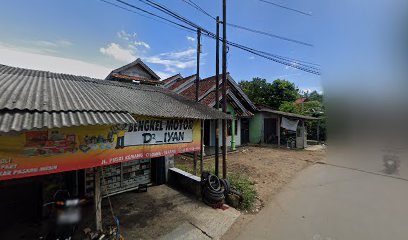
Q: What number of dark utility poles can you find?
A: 3